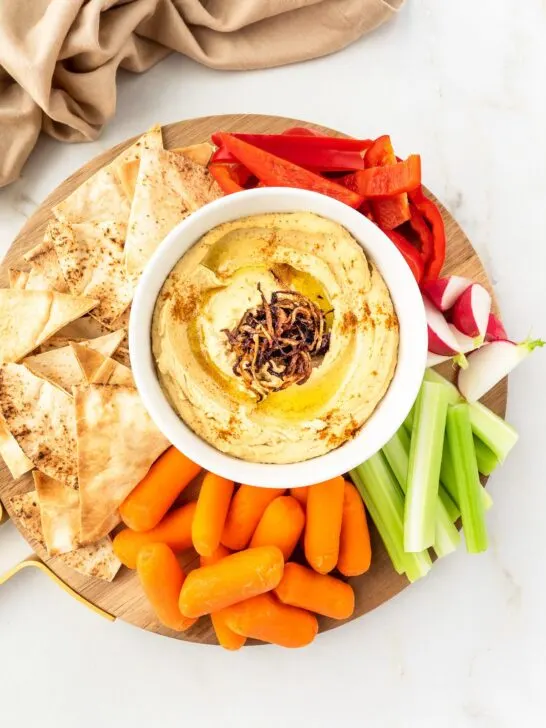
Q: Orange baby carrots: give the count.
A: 13